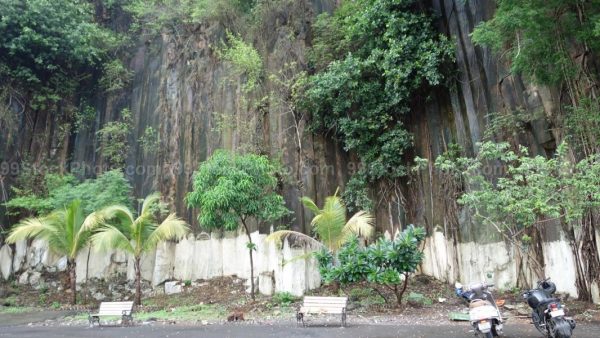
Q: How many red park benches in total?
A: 0